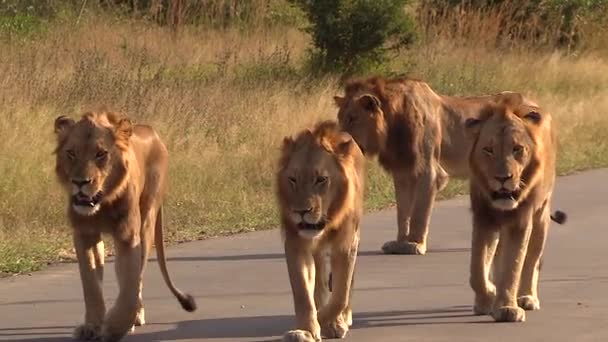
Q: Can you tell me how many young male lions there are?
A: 4